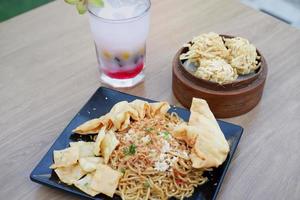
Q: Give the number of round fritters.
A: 3